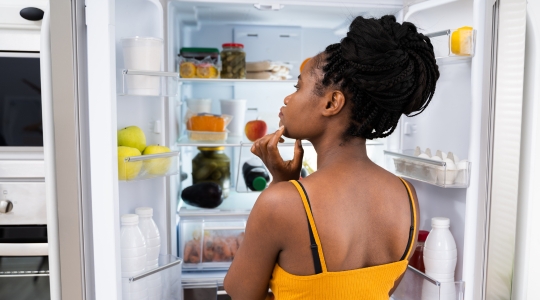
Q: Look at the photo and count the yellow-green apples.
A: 3